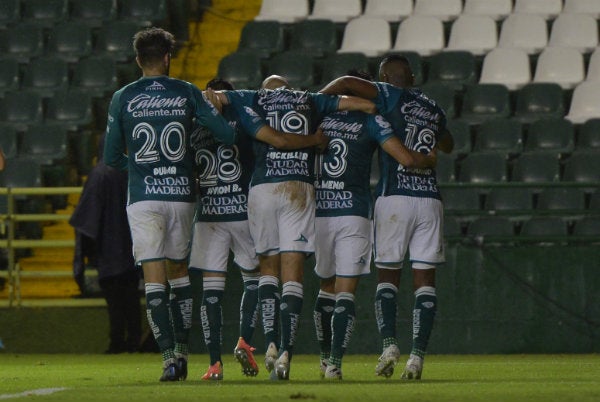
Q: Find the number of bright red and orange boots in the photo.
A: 2